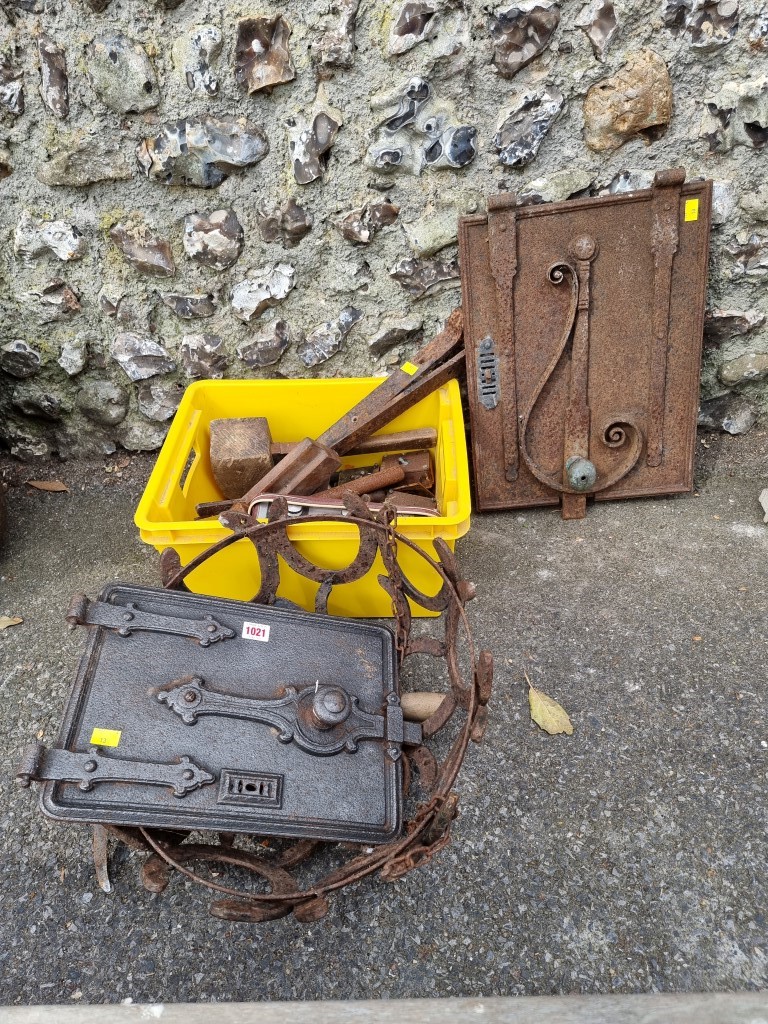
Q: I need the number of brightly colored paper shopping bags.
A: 0